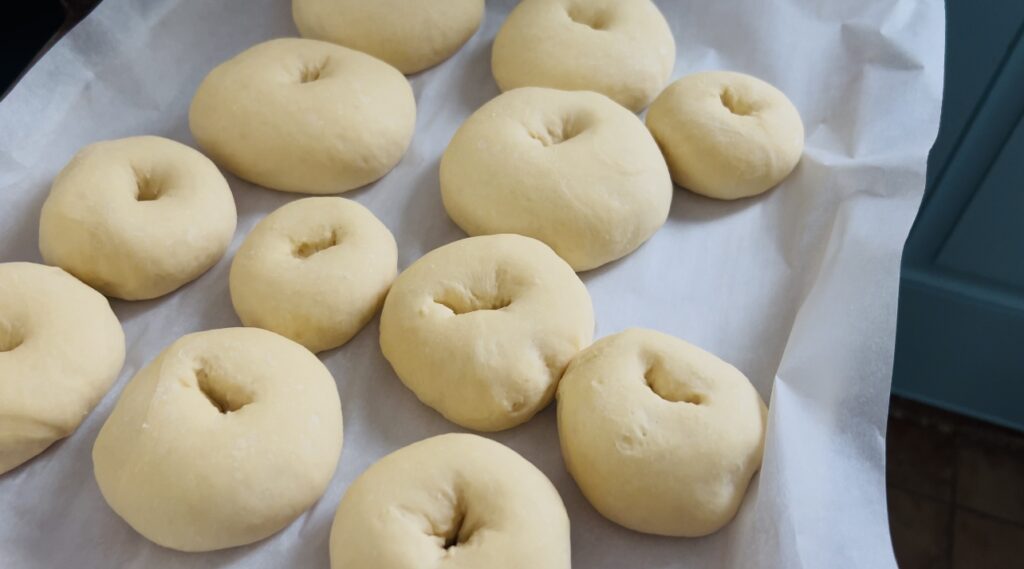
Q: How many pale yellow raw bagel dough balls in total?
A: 12